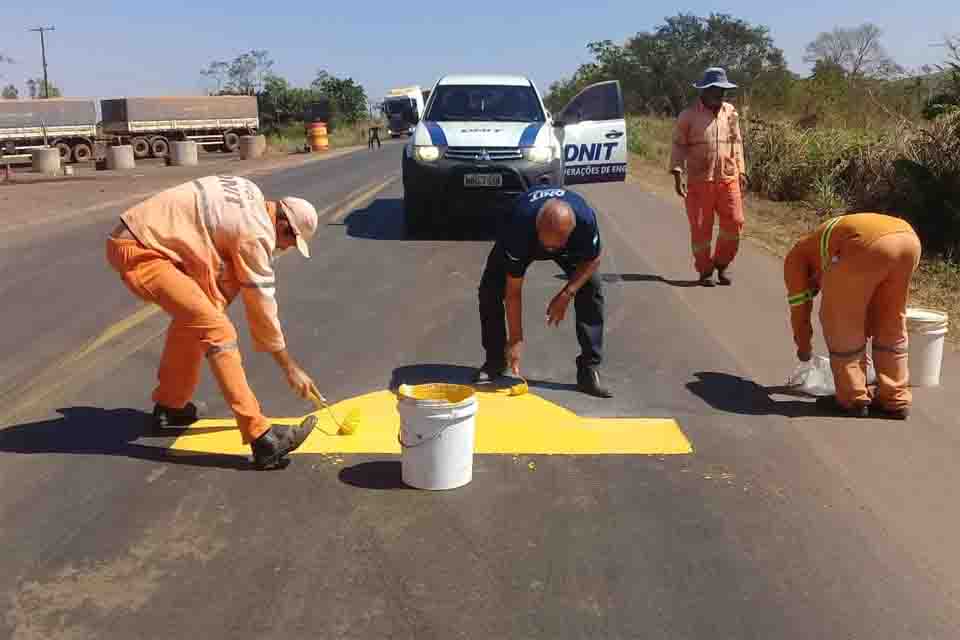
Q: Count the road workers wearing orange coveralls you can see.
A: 3